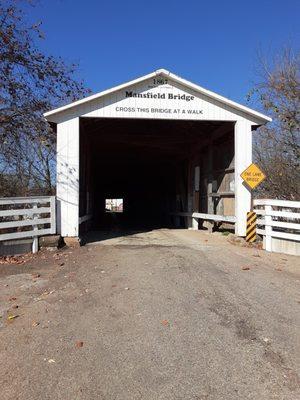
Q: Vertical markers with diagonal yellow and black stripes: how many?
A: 1